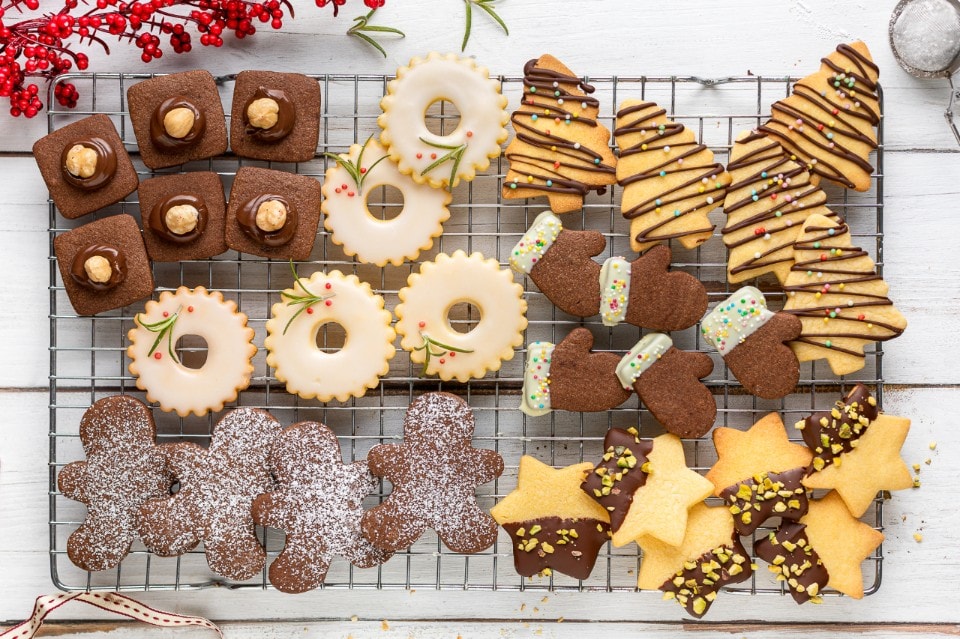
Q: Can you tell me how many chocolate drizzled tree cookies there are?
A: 5